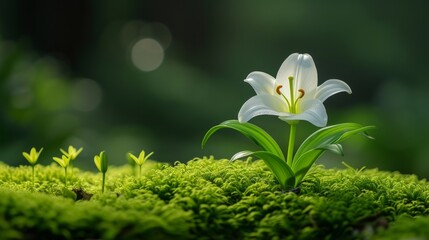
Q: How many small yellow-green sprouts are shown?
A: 5